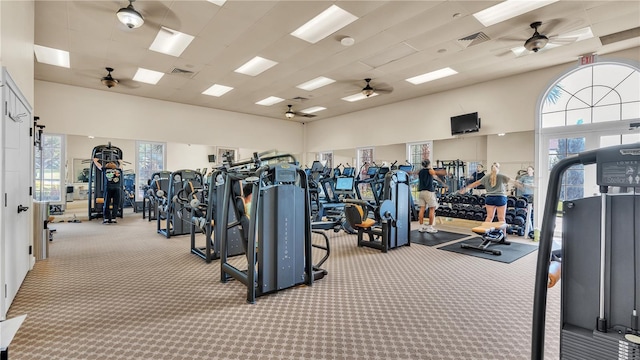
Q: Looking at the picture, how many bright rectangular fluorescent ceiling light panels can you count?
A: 14